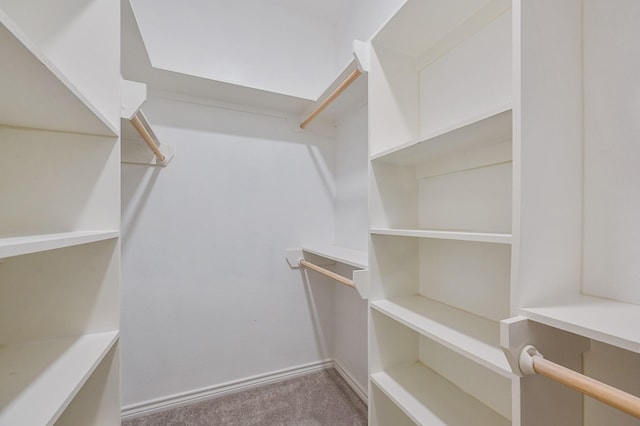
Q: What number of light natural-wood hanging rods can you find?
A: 4